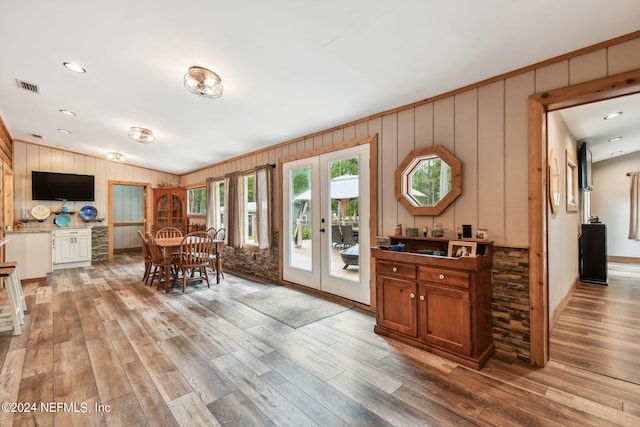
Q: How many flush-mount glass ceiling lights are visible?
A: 3